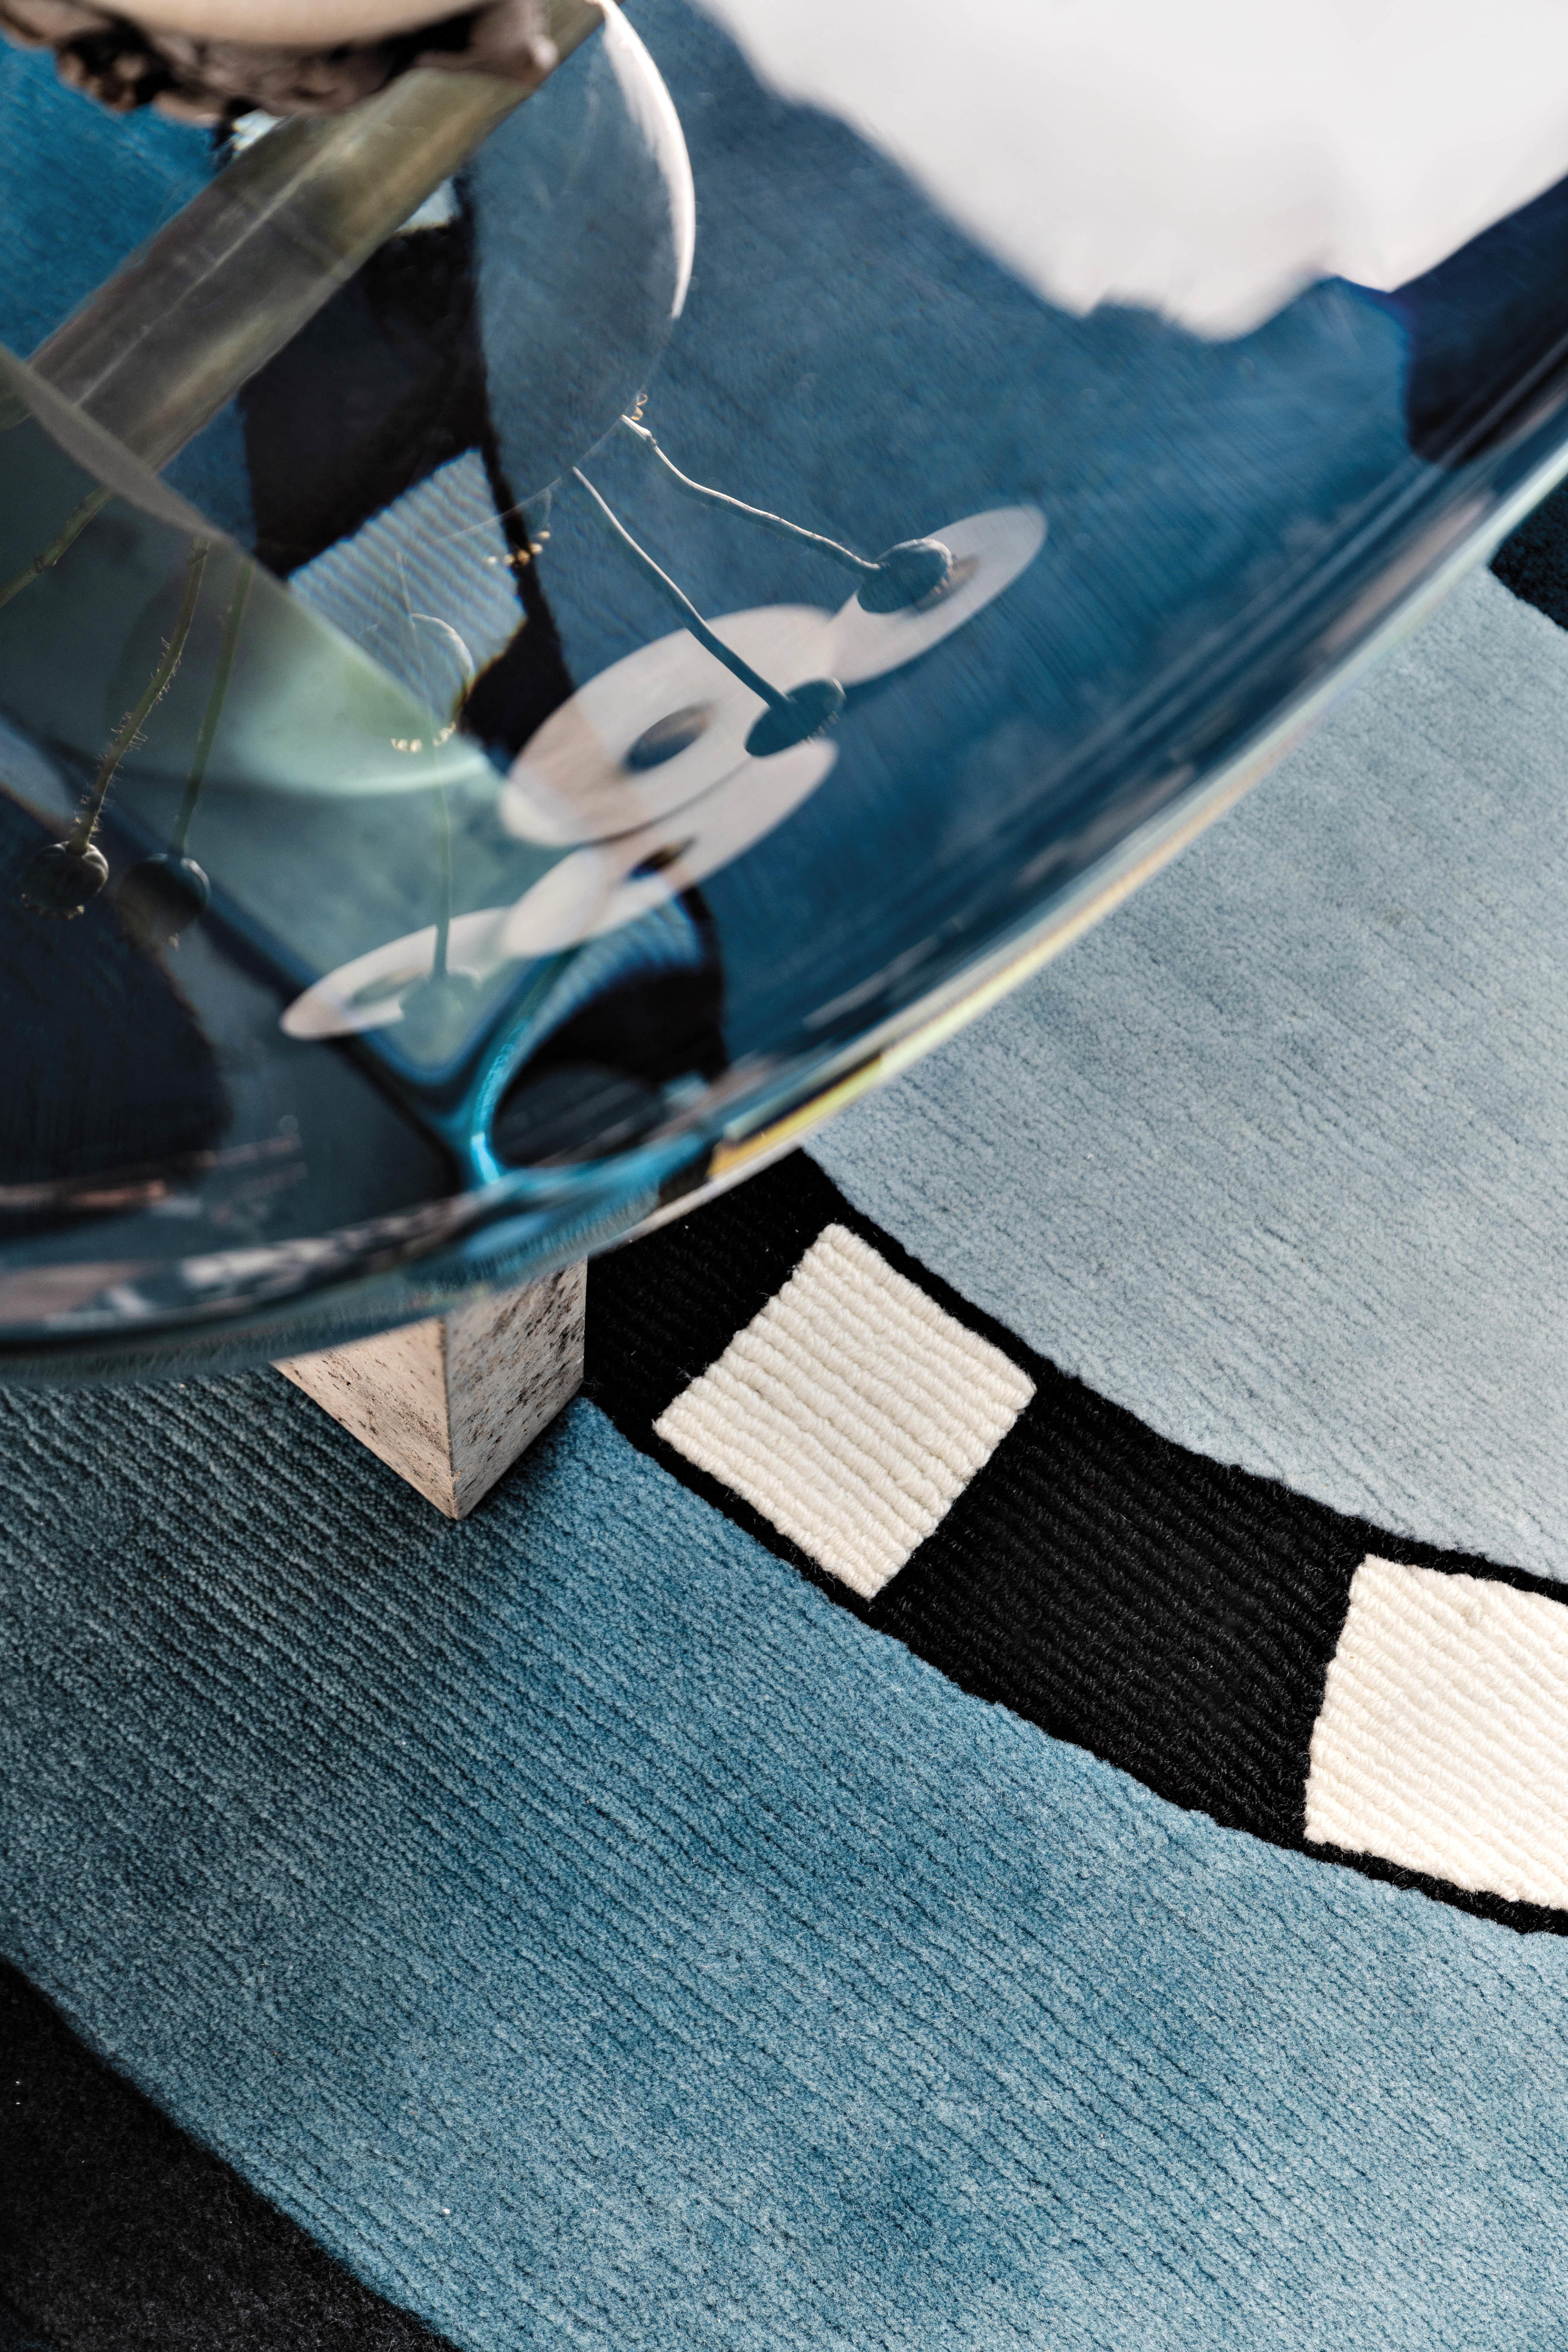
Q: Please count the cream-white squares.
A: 2